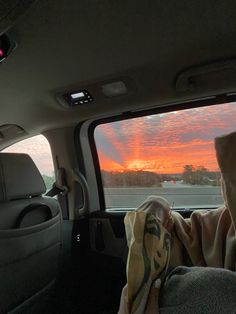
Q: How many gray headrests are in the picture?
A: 1